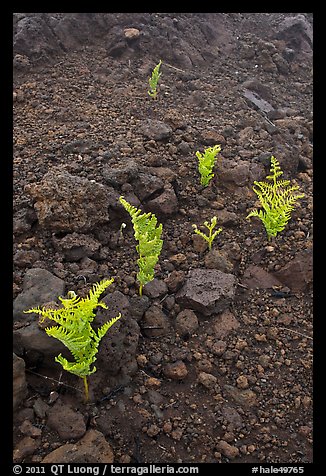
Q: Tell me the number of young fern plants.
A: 6